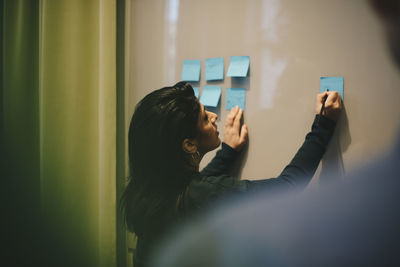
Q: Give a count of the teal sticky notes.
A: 7